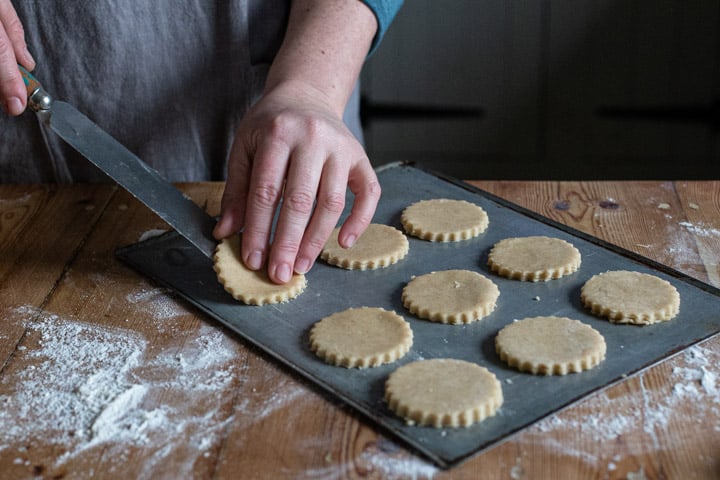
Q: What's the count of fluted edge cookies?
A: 9